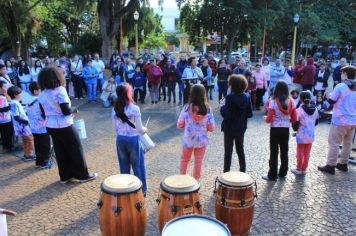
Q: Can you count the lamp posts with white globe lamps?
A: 2